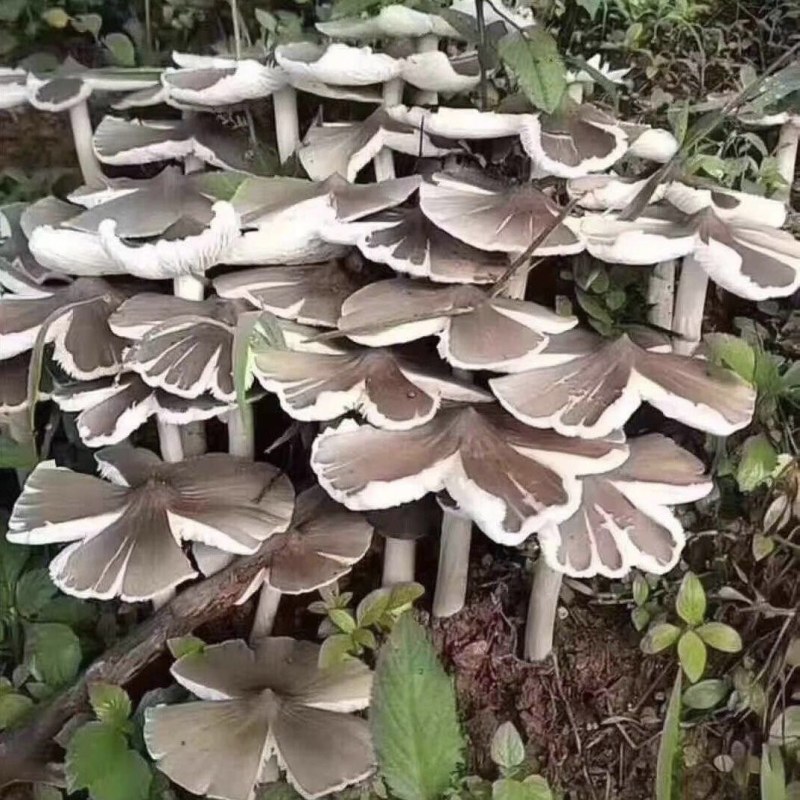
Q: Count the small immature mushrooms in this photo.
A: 0